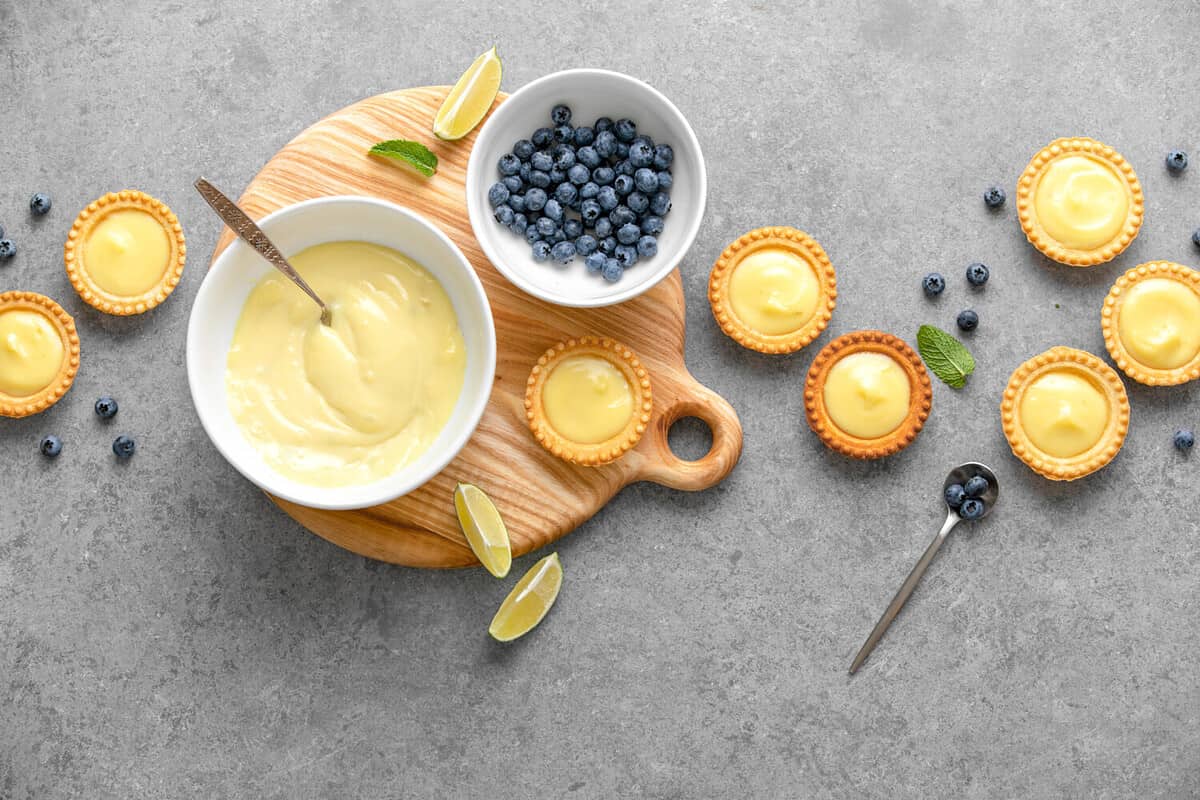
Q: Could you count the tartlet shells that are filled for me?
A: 8